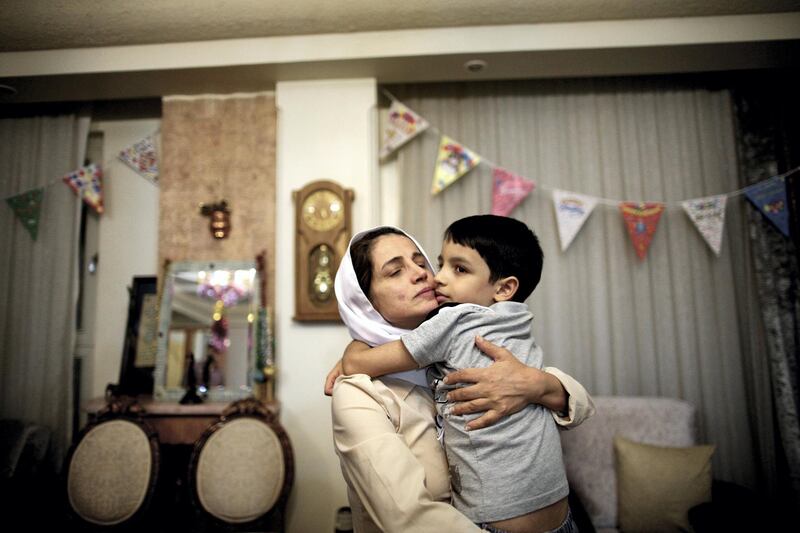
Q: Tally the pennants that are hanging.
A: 10